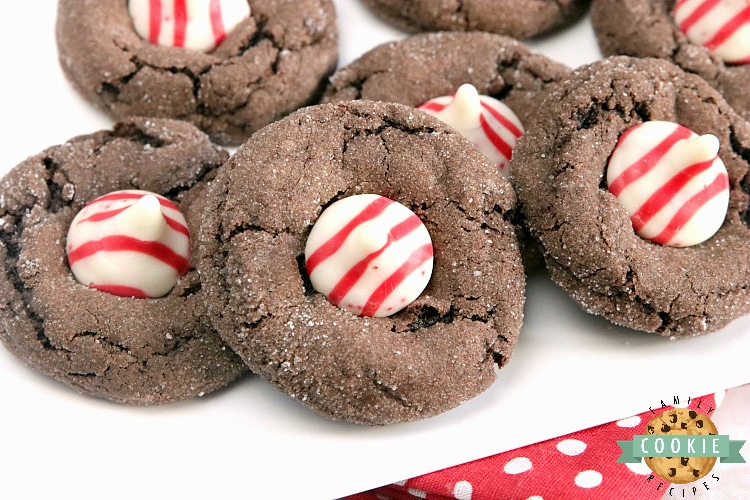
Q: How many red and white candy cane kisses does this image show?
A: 6